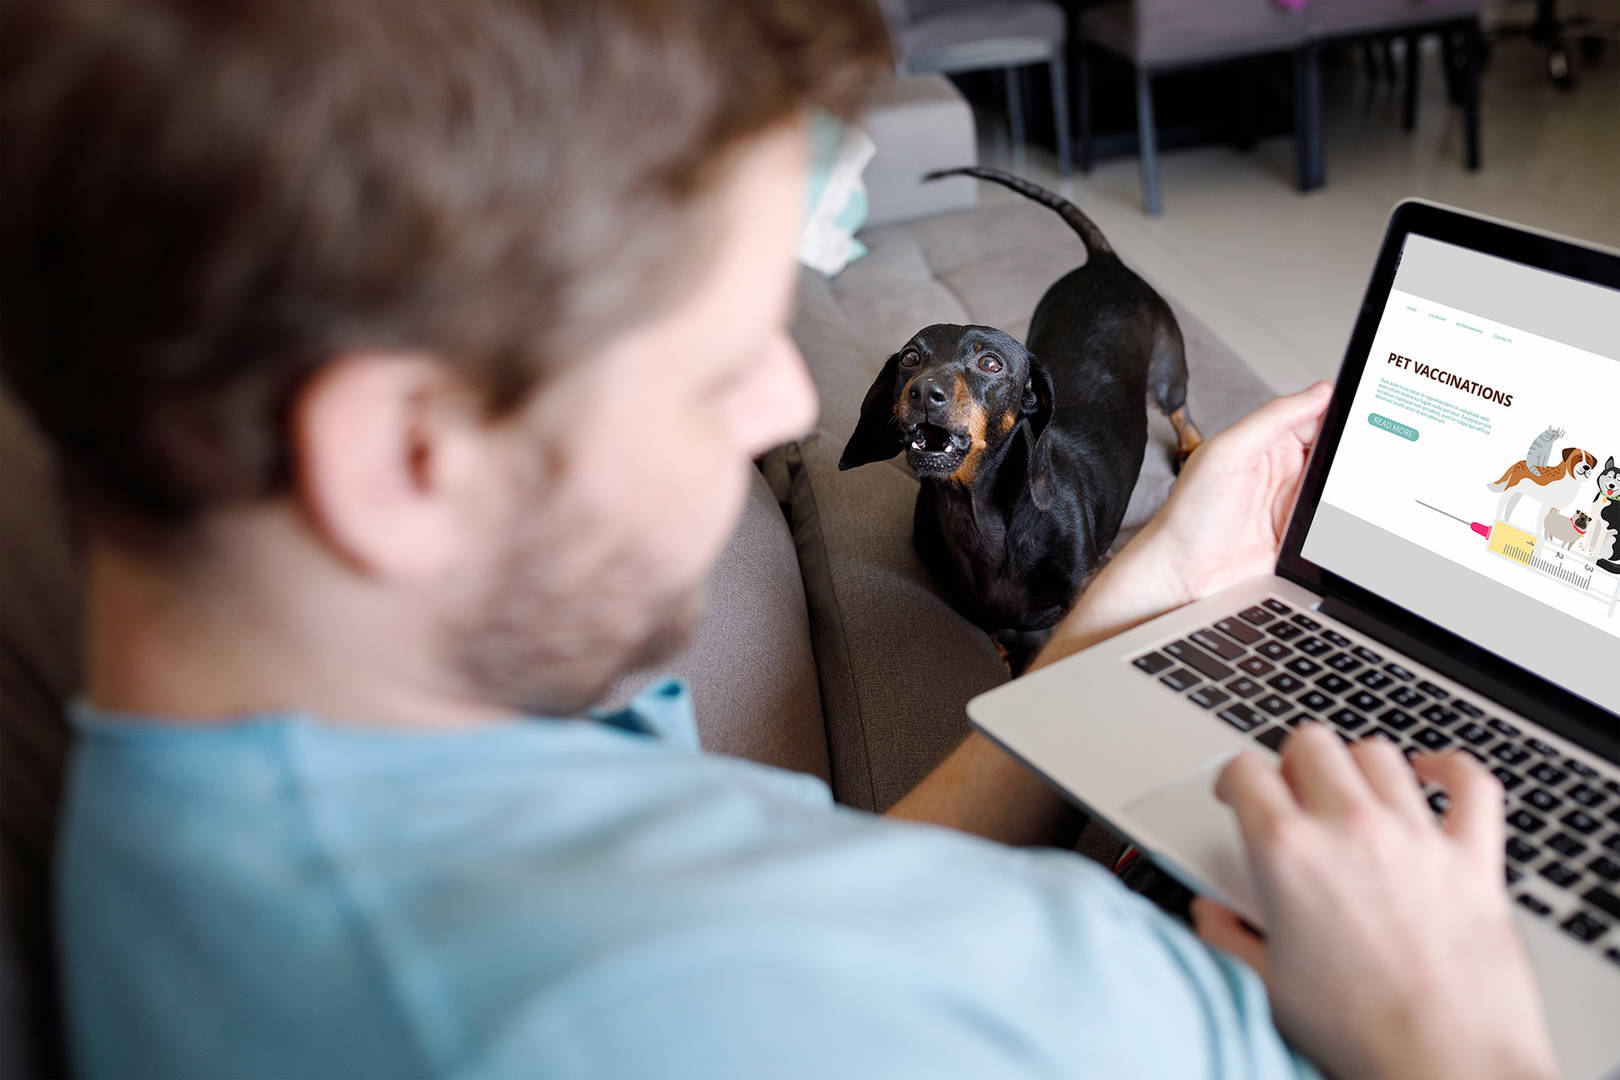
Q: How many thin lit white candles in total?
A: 0